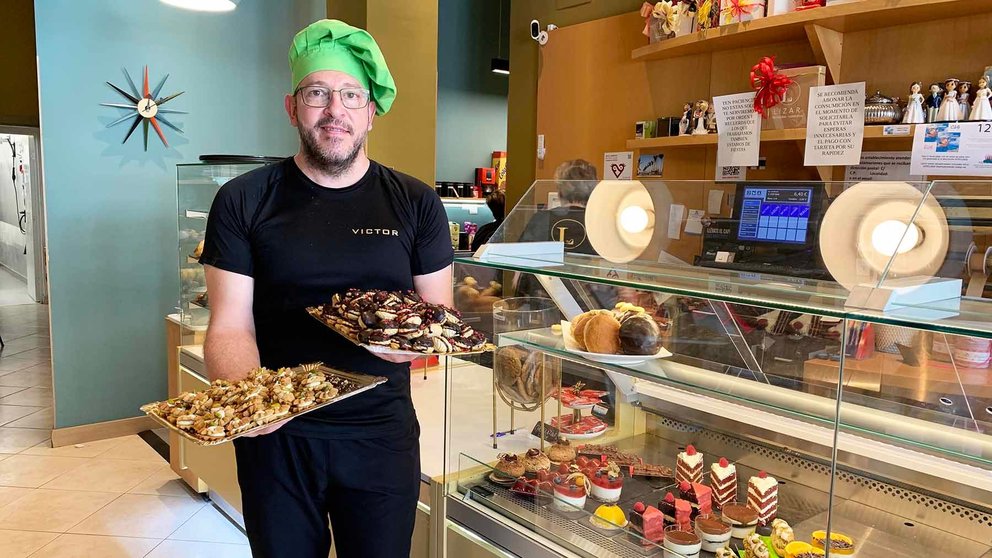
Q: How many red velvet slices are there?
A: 3